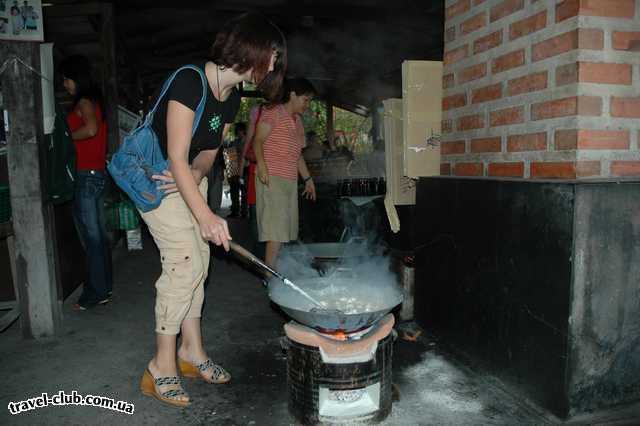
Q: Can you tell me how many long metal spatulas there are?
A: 1